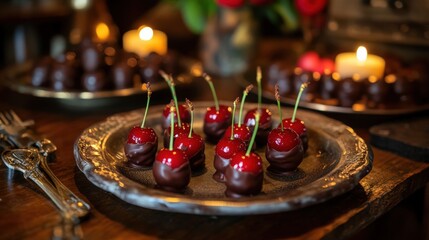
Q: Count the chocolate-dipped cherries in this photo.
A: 12